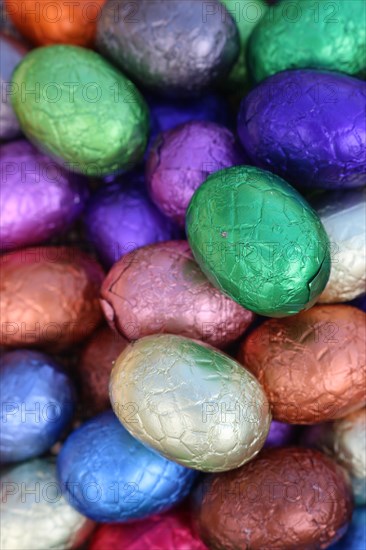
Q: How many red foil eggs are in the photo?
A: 1